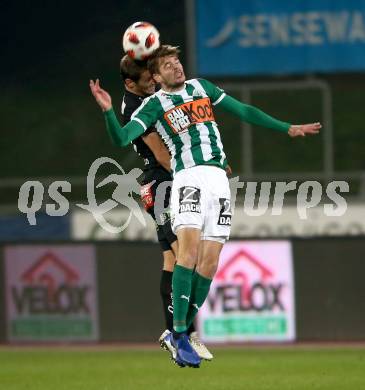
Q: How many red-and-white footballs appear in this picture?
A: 1